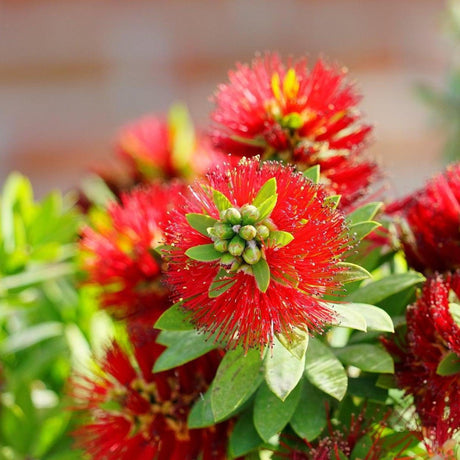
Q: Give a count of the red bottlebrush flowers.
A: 7